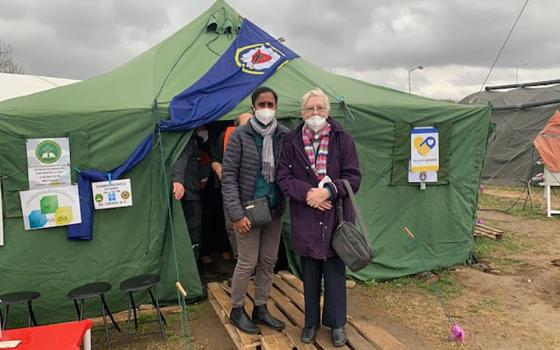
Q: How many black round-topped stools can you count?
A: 3